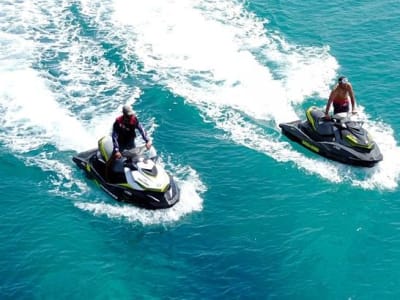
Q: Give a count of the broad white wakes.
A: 2